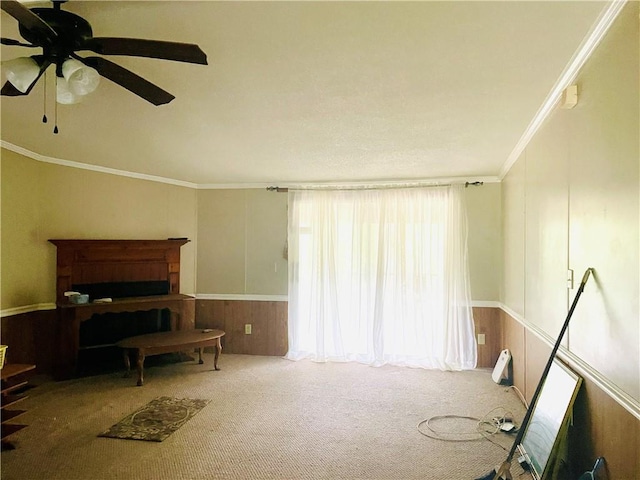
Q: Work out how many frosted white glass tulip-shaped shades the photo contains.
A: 3